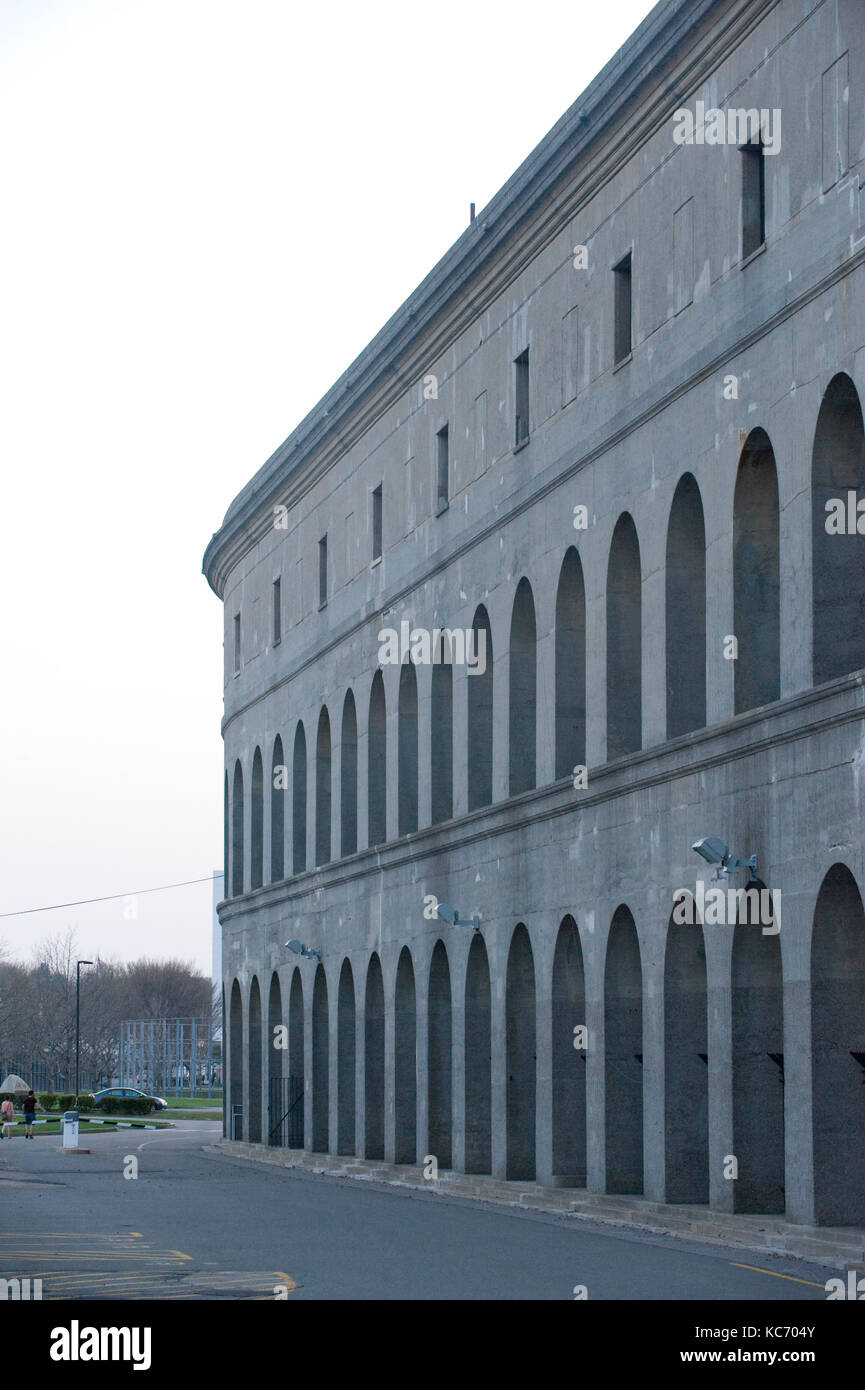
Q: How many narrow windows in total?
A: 8